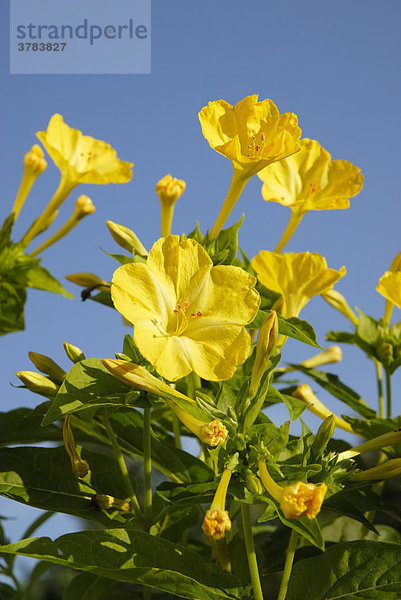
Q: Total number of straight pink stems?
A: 0